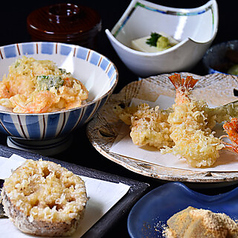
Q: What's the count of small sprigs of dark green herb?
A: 1